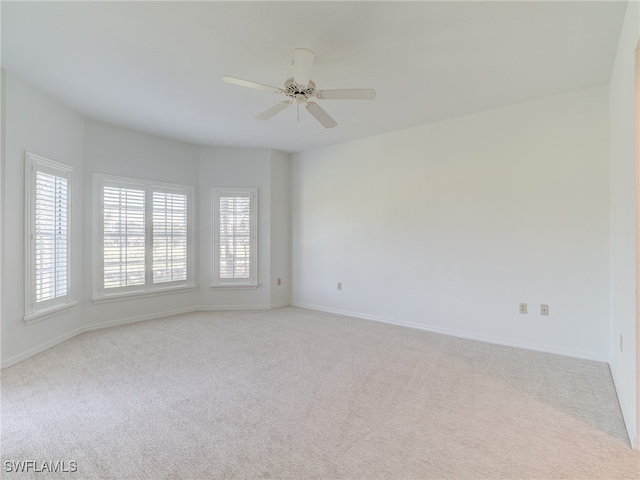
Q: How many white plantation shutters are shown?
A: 4